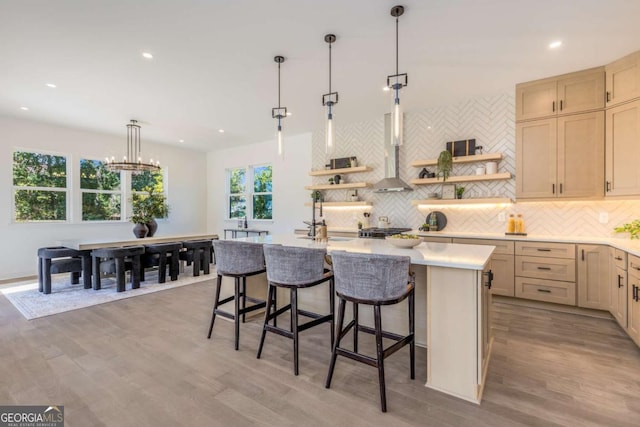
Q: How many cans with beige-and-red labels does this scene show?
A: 0